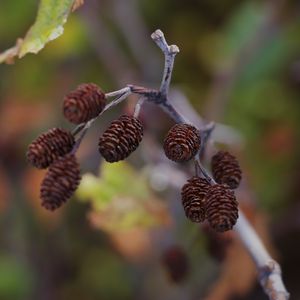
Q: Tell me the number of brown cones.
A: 8